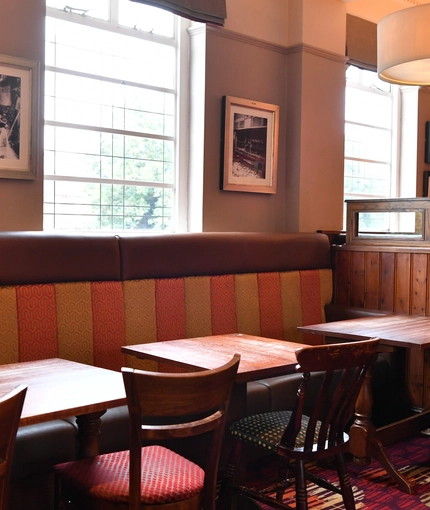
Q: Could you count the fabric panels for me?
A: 13